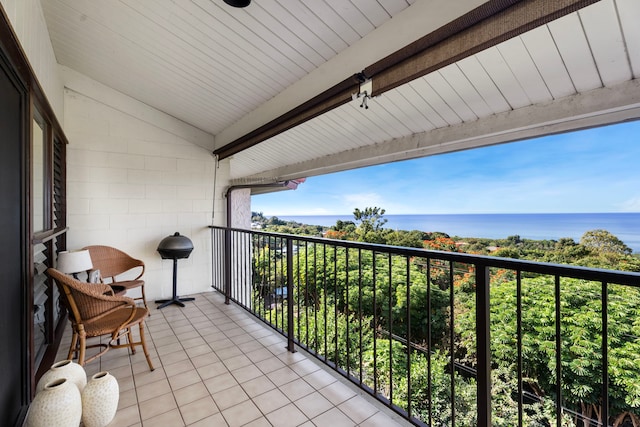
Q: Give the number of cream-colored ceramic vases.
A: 3